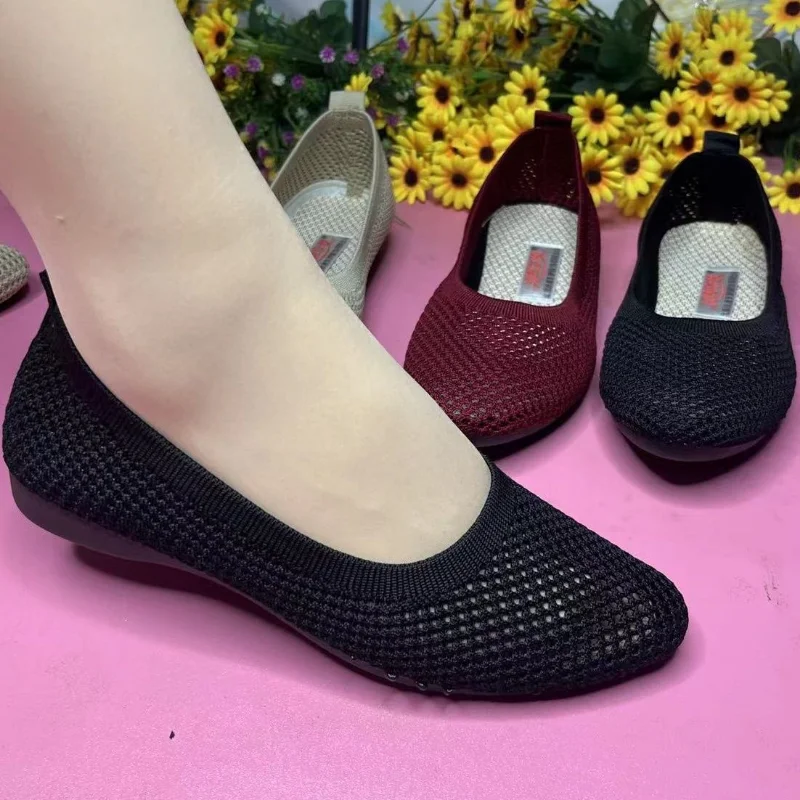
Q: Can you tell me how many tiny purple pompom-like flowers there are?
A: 12